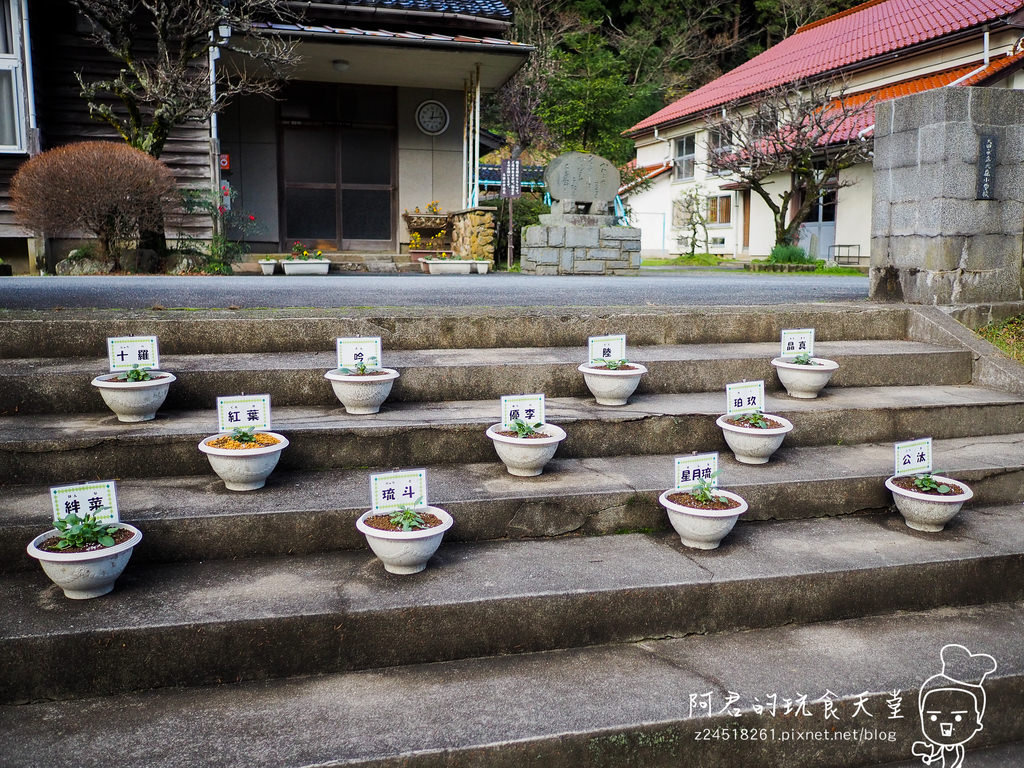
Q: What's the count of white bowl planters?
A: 11